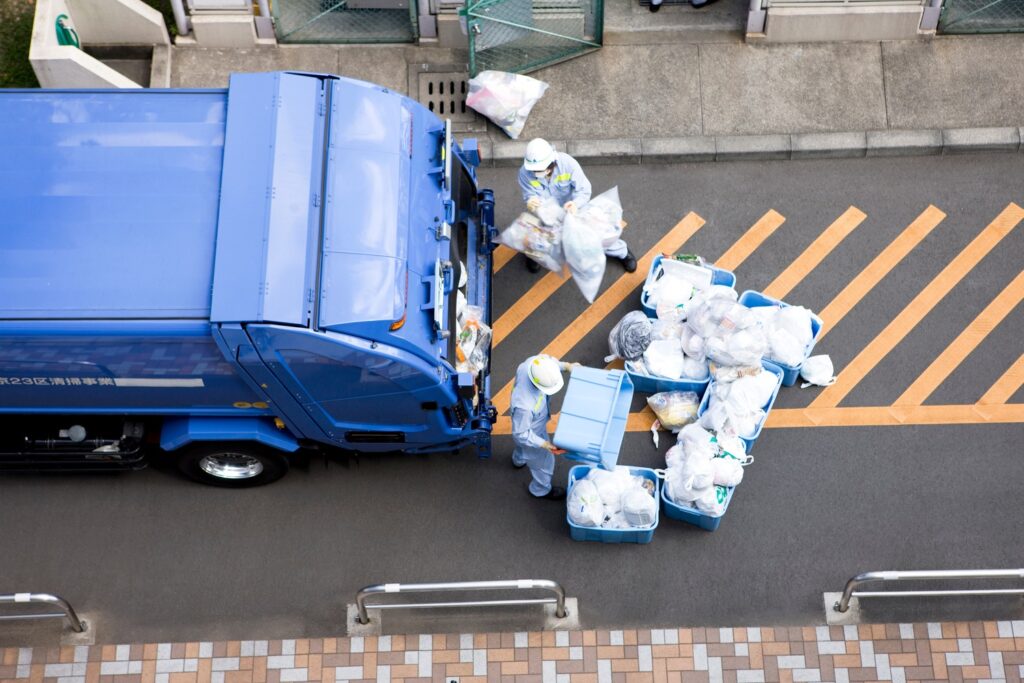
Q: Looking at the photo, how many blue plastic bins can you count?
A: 7